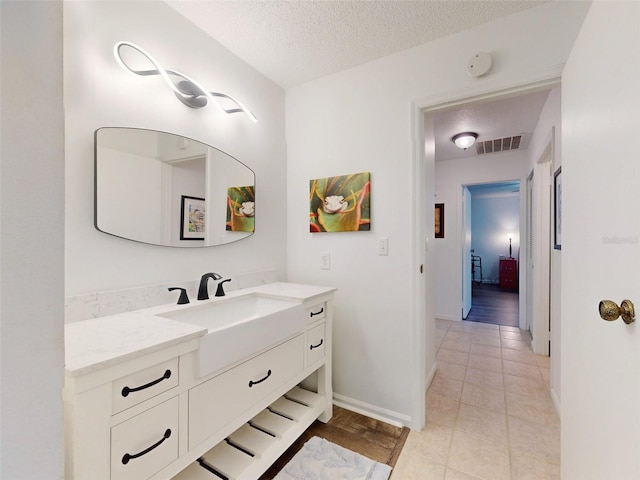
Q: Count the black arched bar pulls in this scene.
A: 5